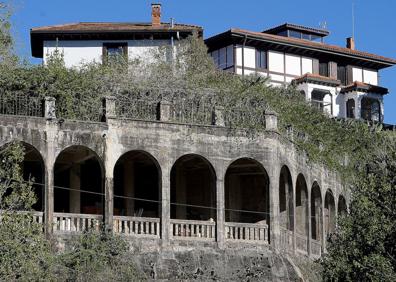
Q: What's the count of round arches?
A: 10